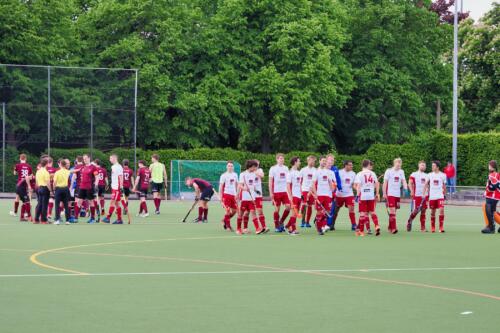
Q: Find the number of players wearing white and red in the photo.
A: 13